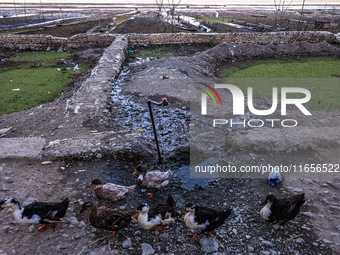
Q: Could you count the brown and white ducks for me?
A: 2